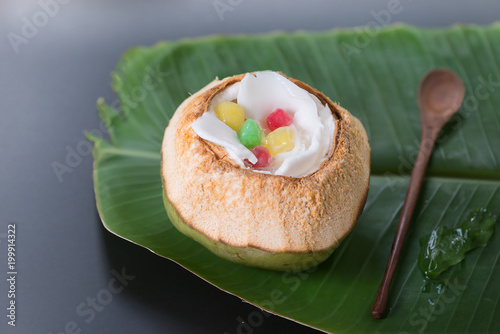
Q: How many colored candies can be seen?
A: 5